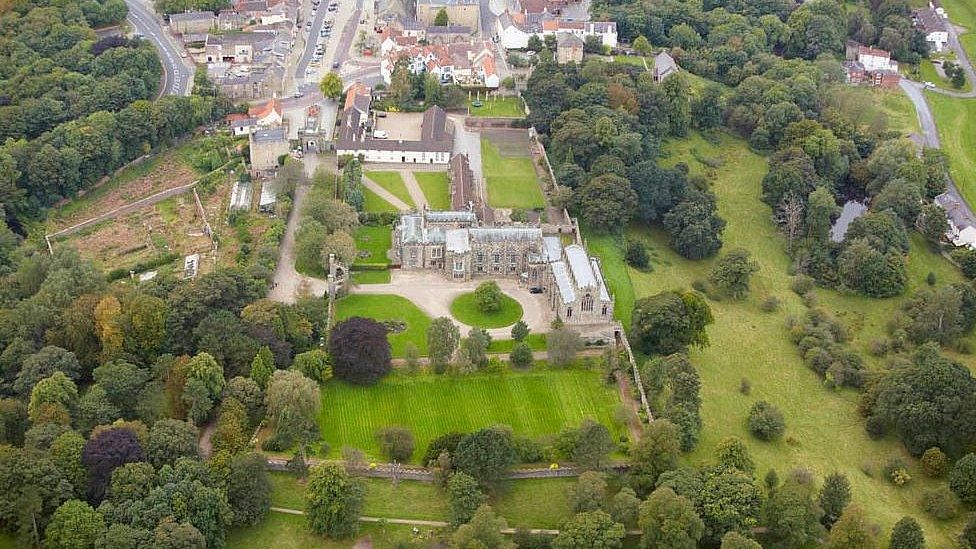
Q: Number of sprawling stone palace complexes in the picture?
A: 1